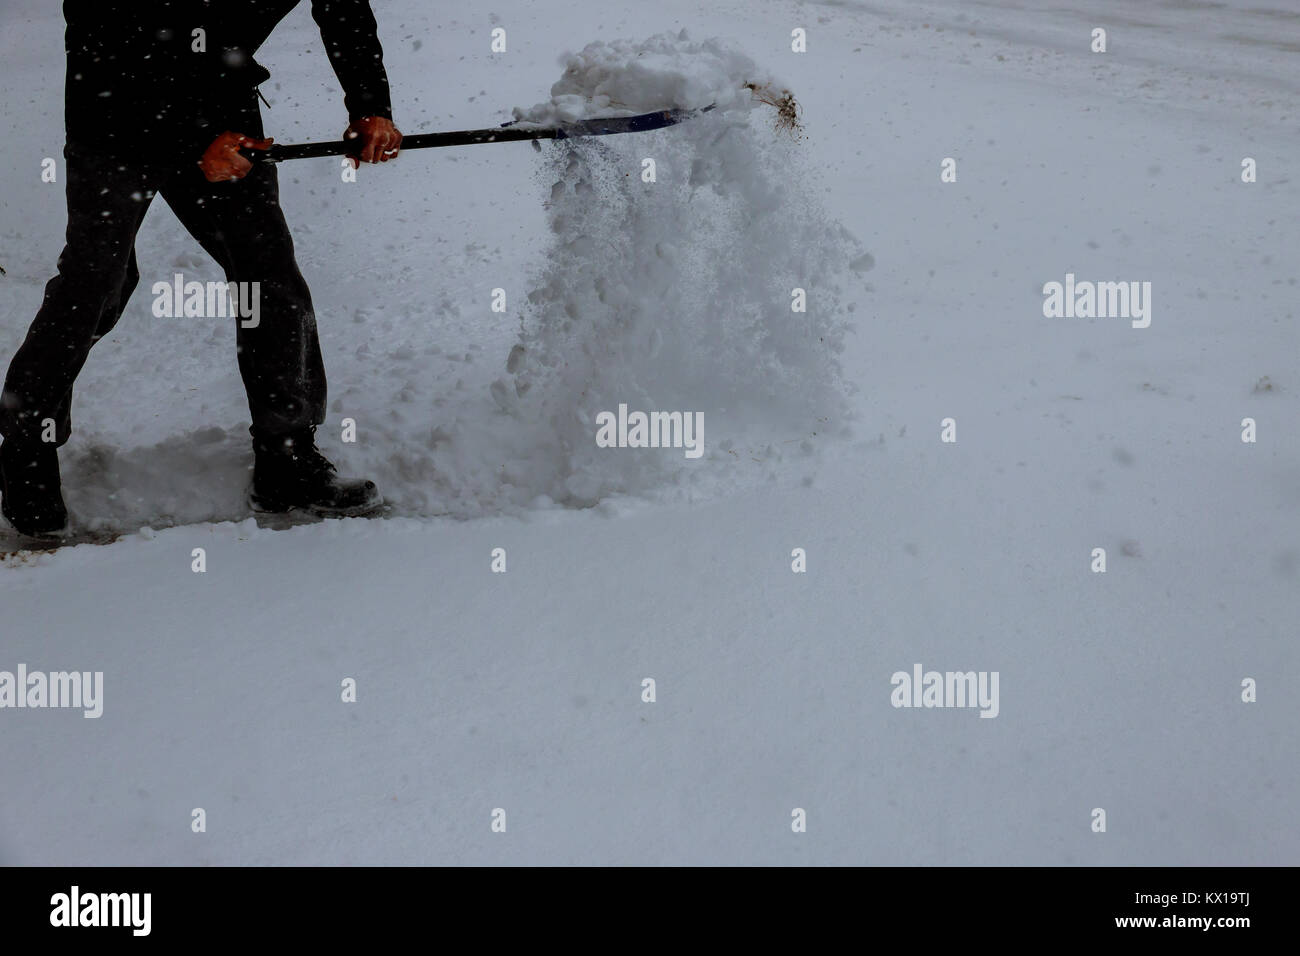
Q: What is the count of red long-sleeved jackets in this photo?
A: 0